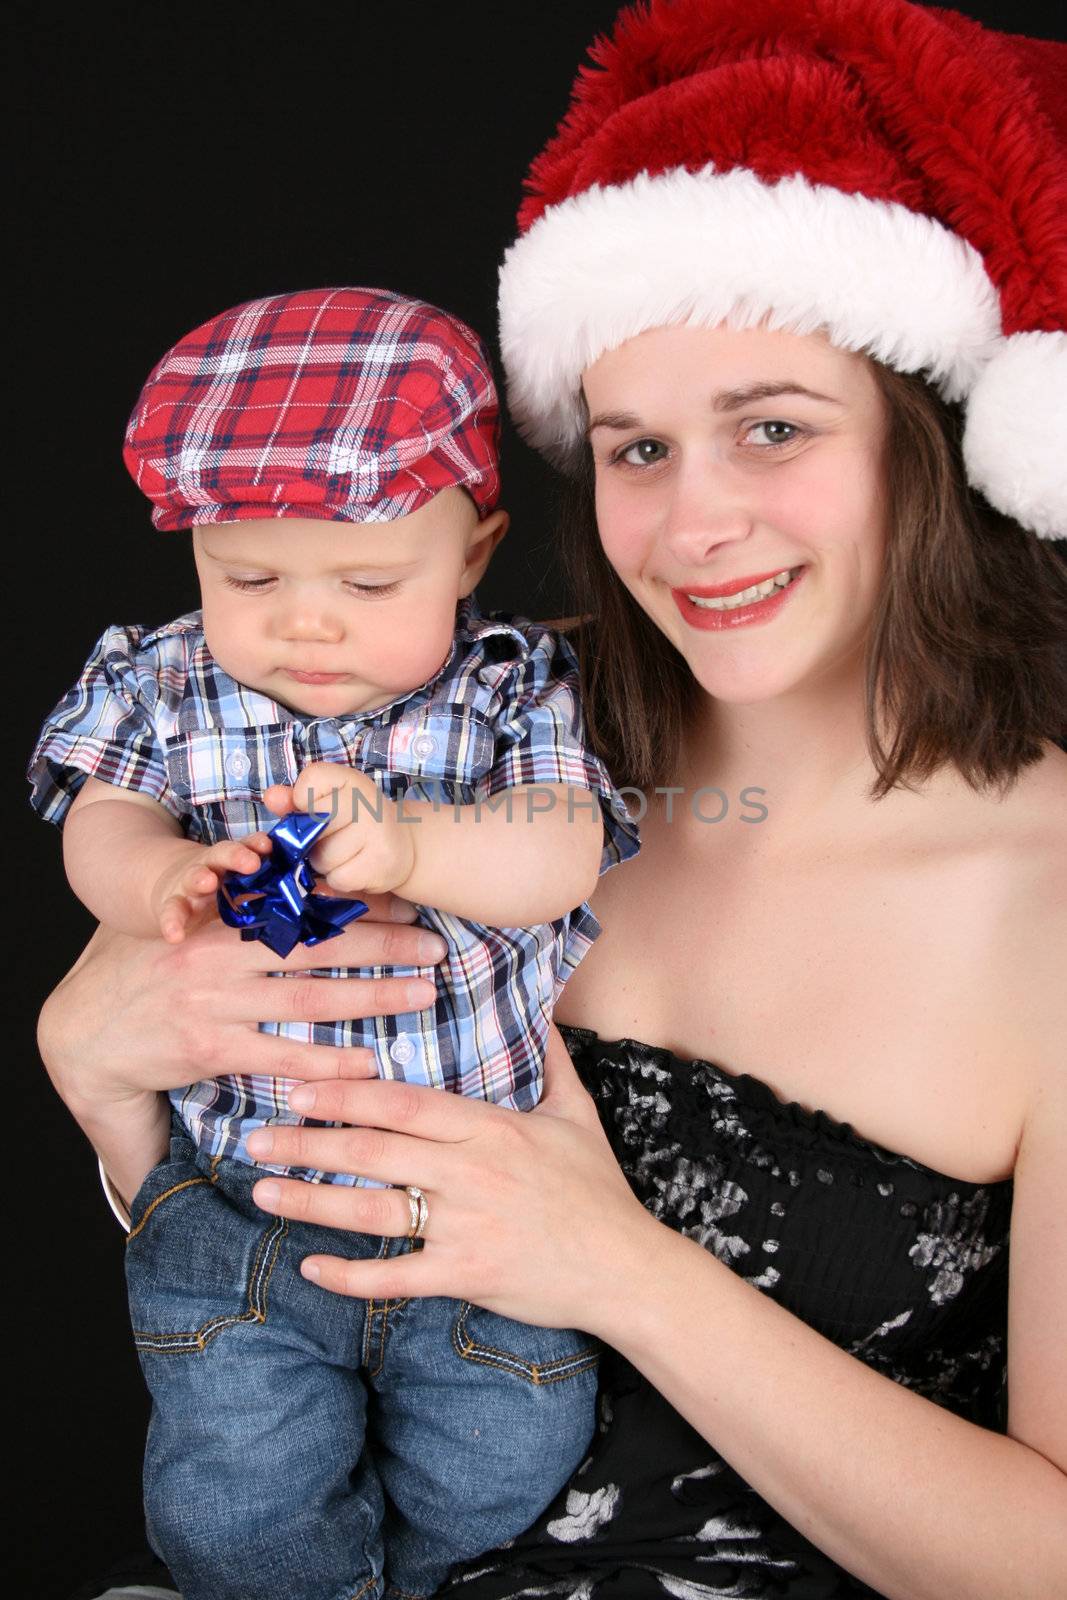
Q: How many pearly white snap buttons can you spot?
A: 3